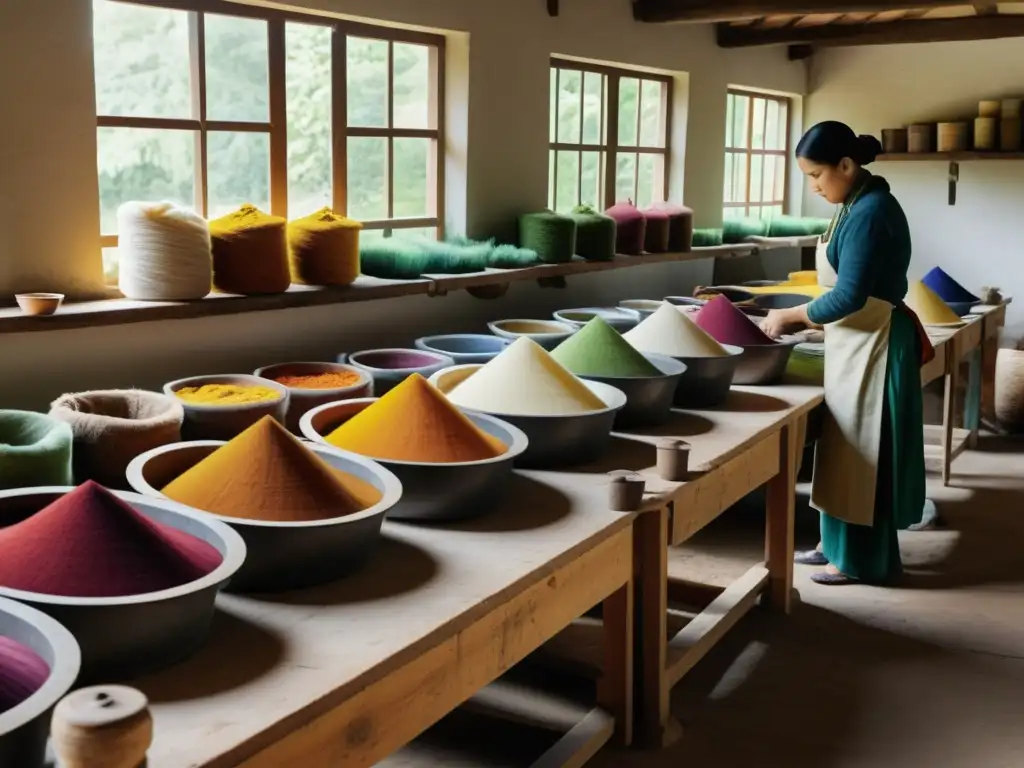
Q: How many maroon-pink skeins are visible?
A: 3